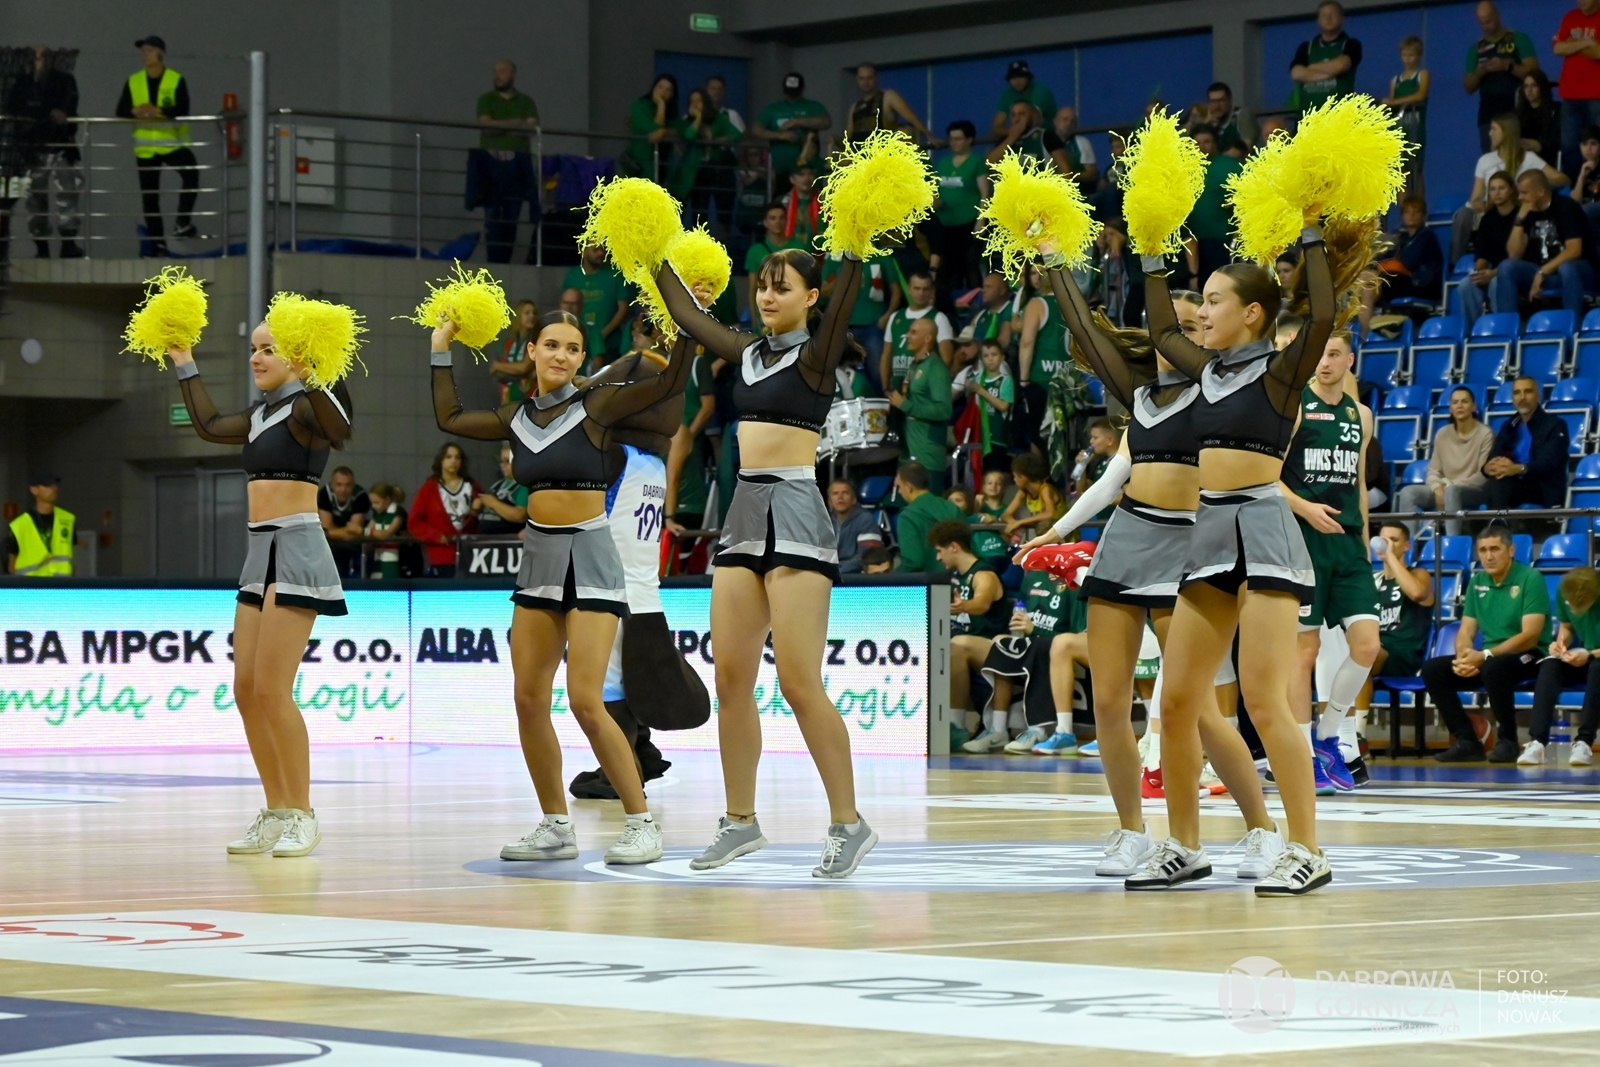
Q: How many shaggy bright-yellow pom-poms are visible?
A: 10